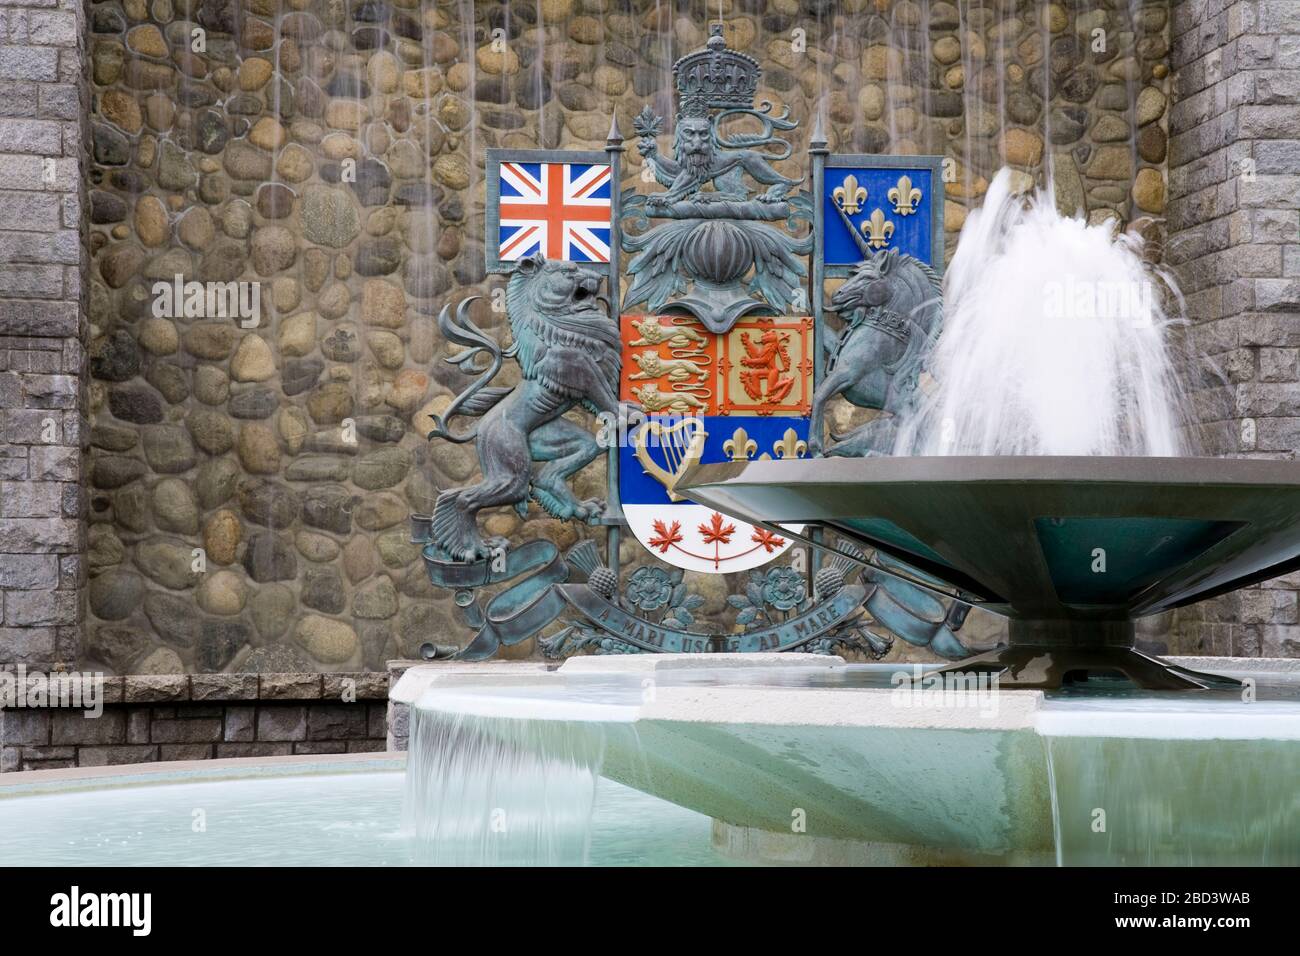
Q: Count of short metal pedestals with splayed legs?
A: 1